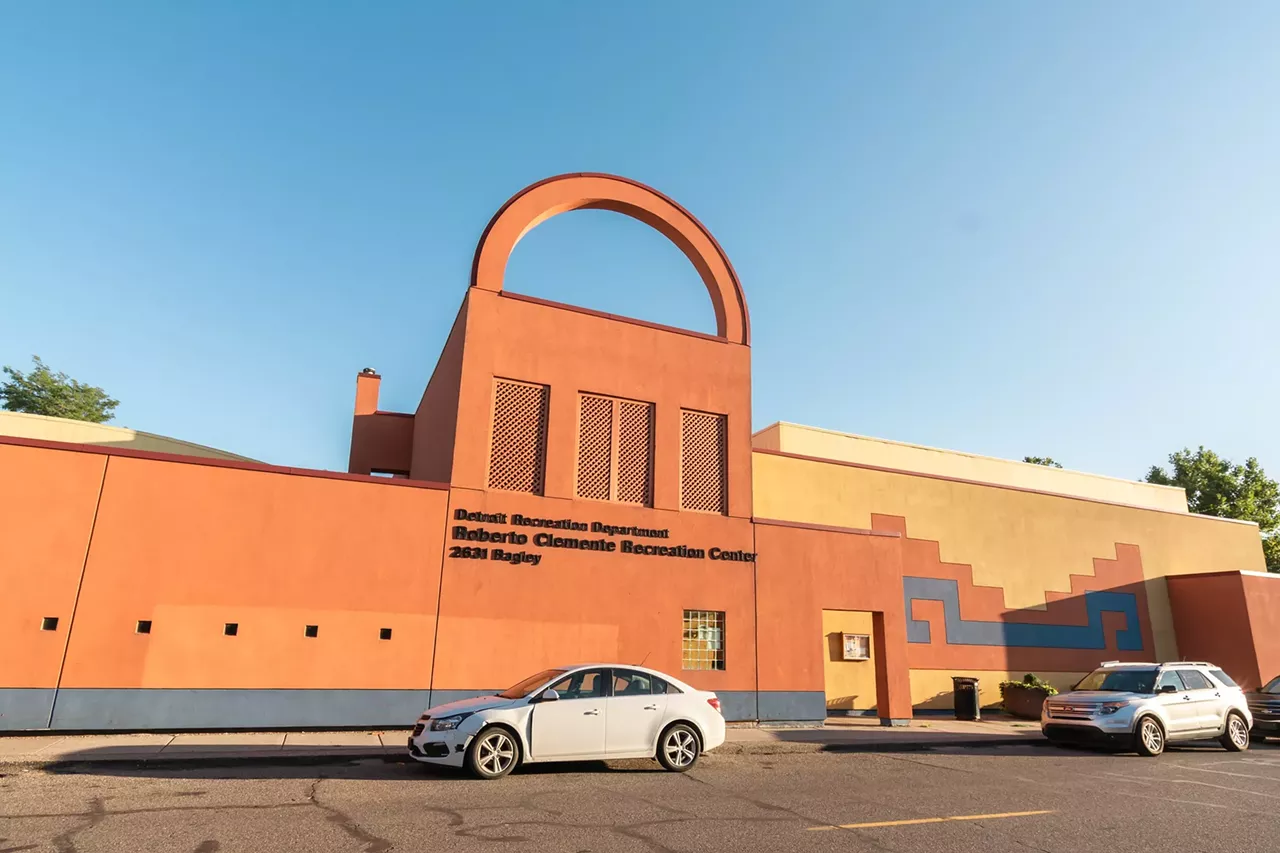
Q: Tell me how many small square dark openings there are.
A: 5